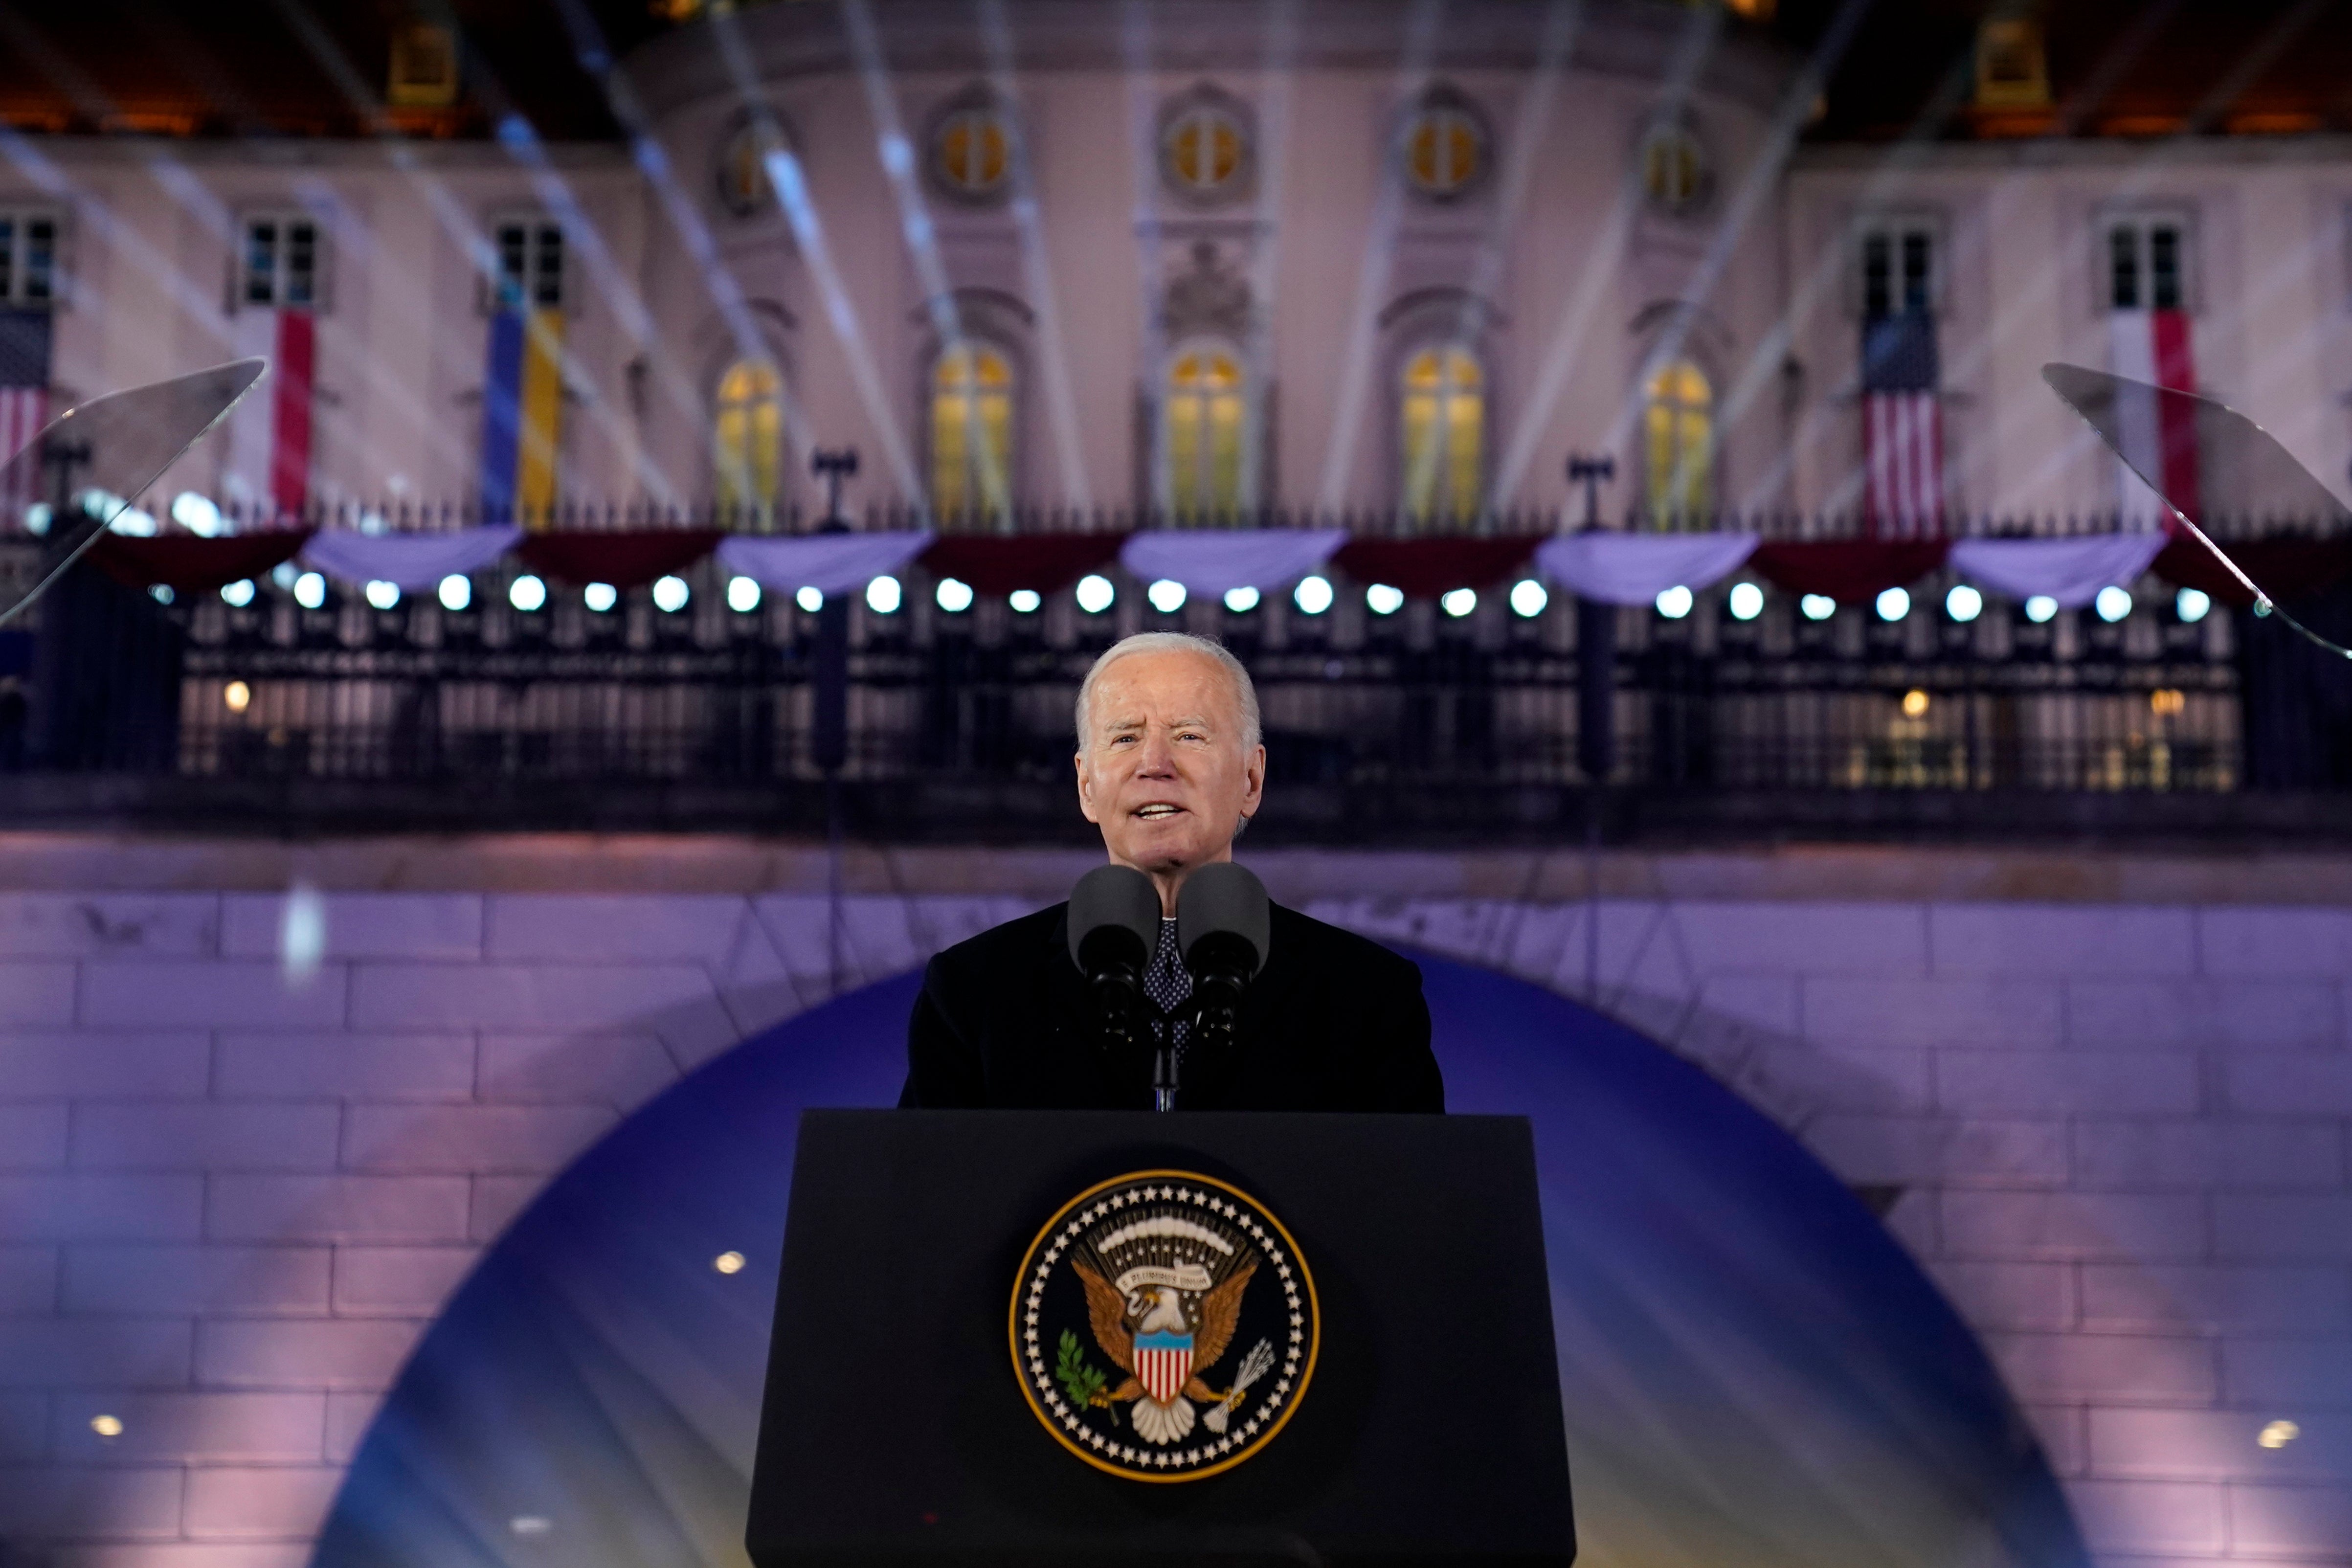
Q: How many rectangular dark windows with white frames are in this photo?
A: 5